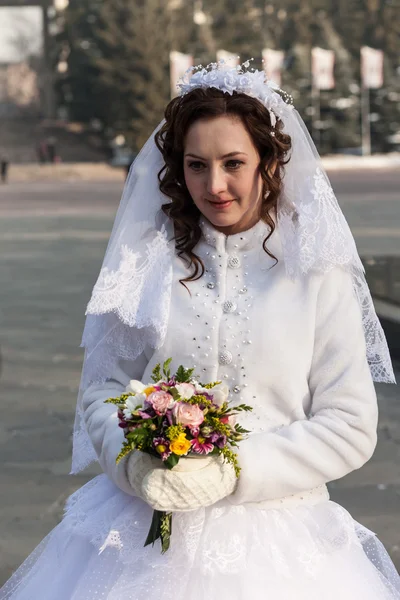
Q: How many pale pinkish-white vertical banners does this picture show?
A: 5